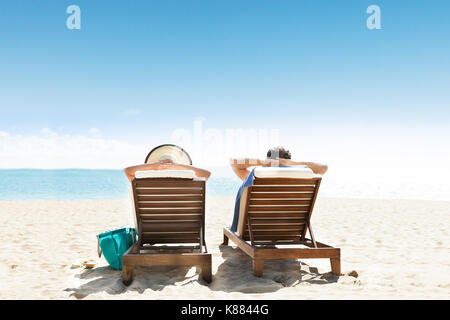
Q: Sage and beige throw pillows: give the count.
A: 0